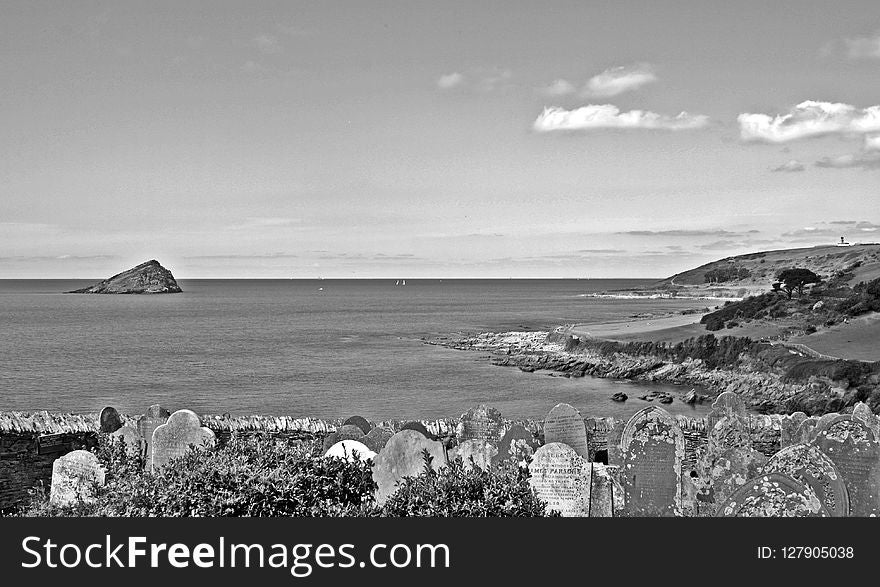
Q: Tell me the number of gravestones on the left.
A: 5